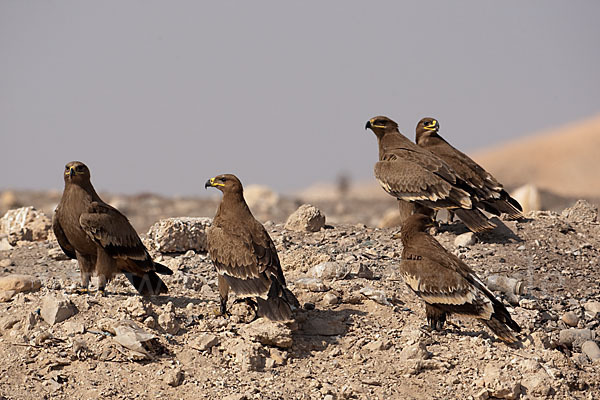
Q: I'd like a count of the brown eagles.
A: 5